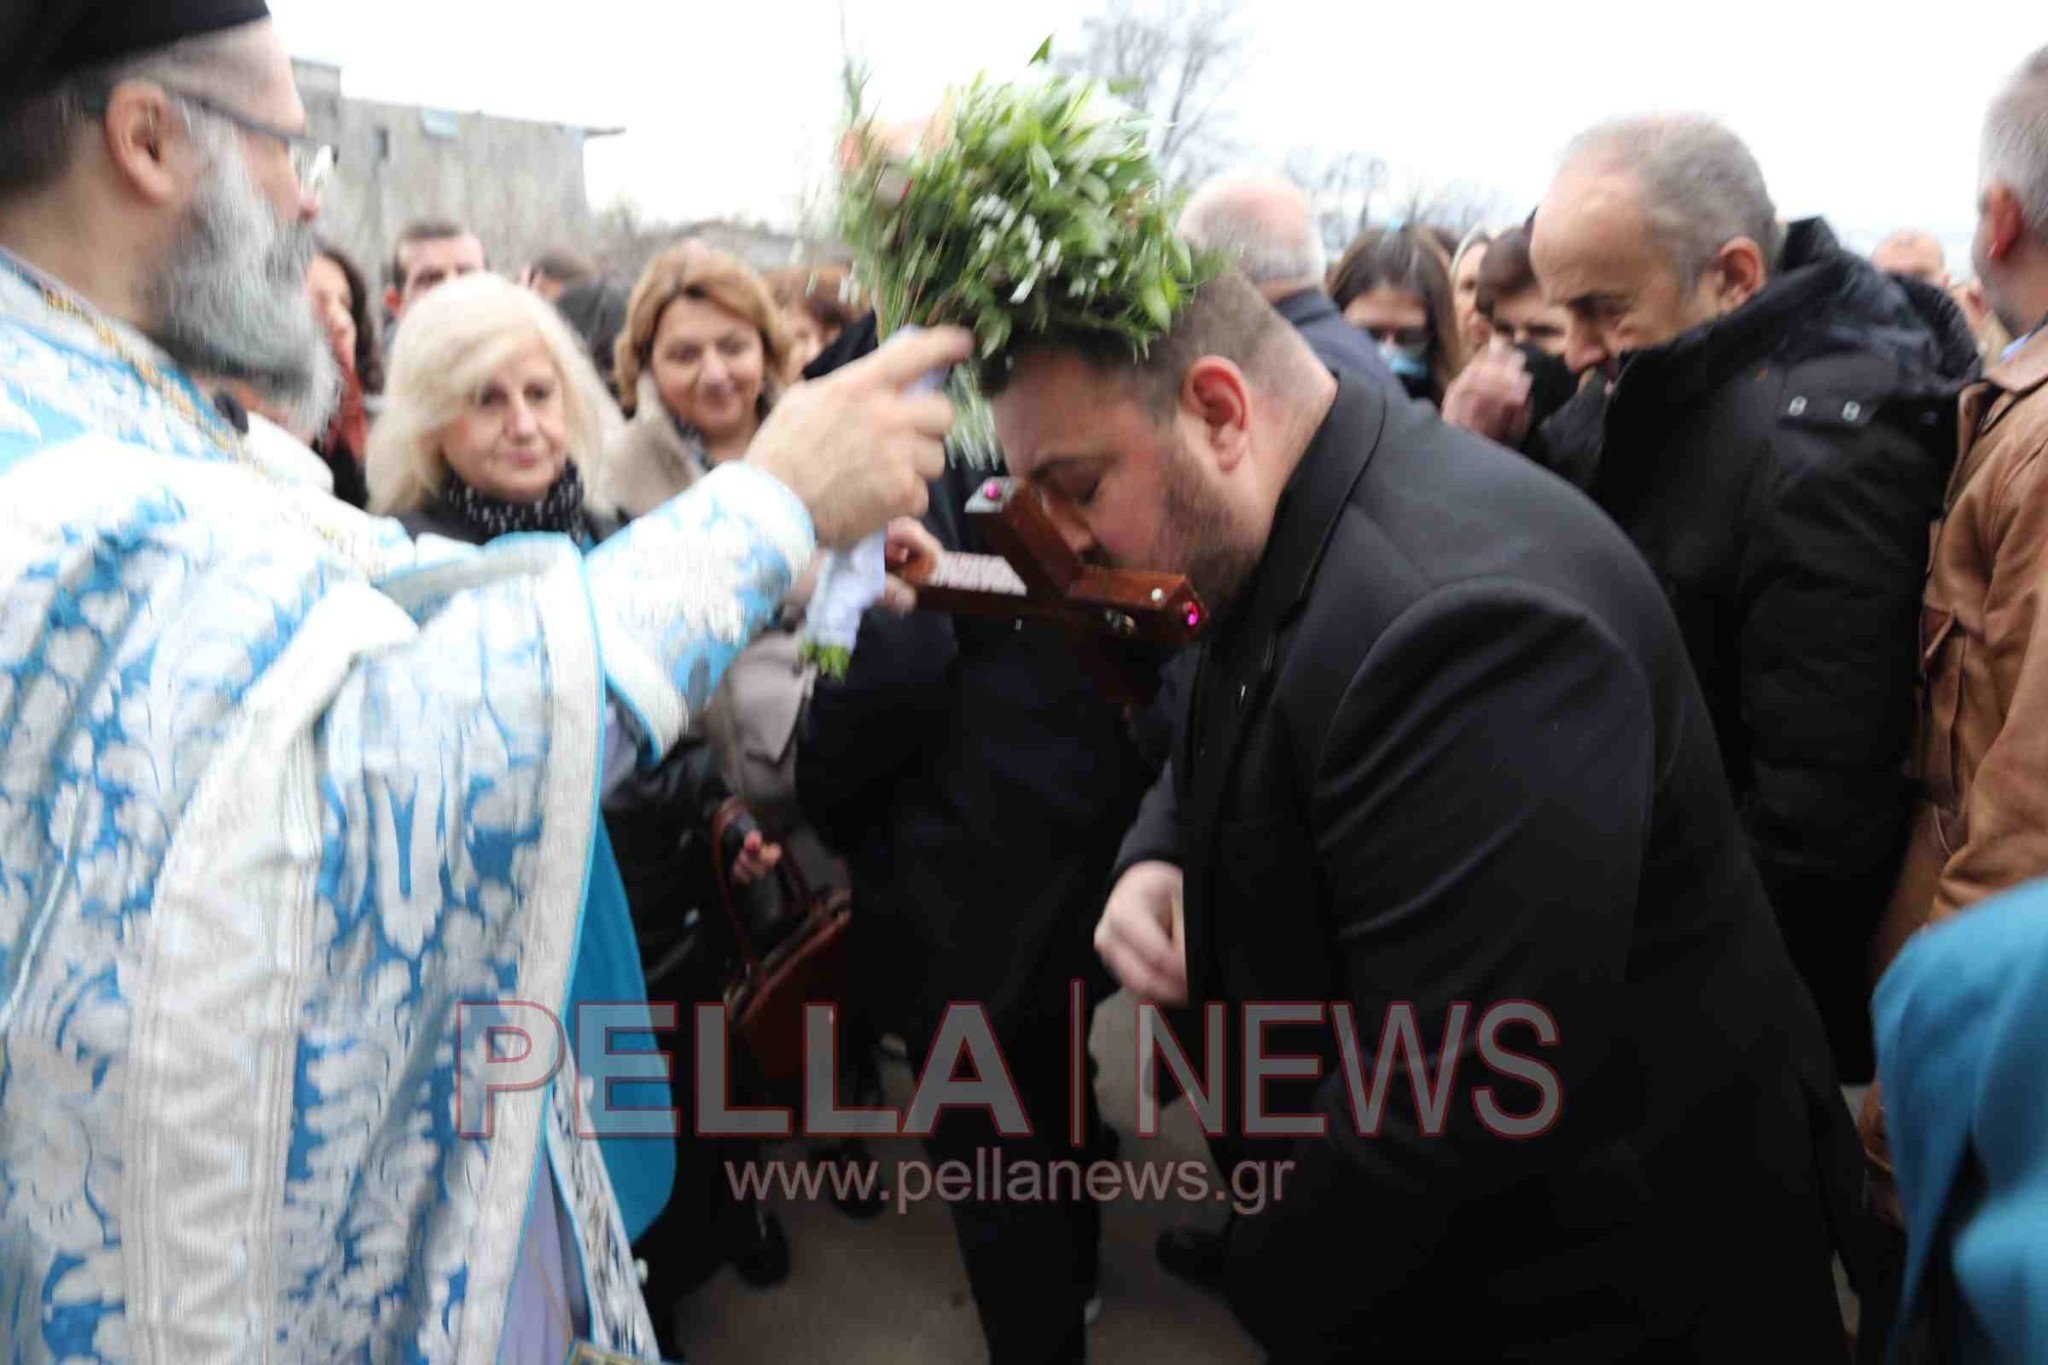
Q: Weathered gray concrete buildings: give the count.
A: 1